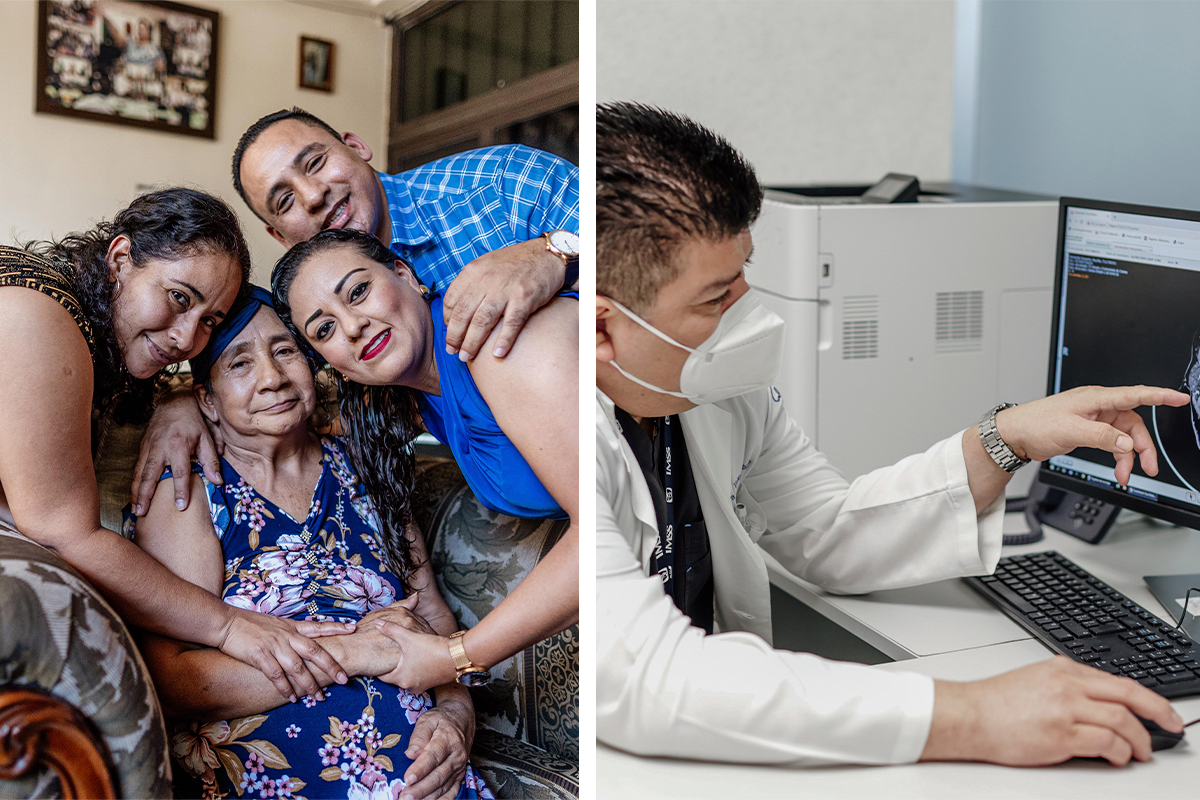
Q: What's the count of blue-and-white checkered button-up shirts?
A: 1